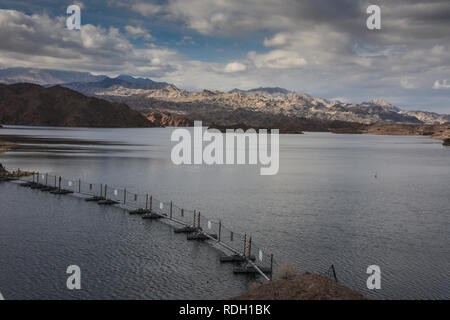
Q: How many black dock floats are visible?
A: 12